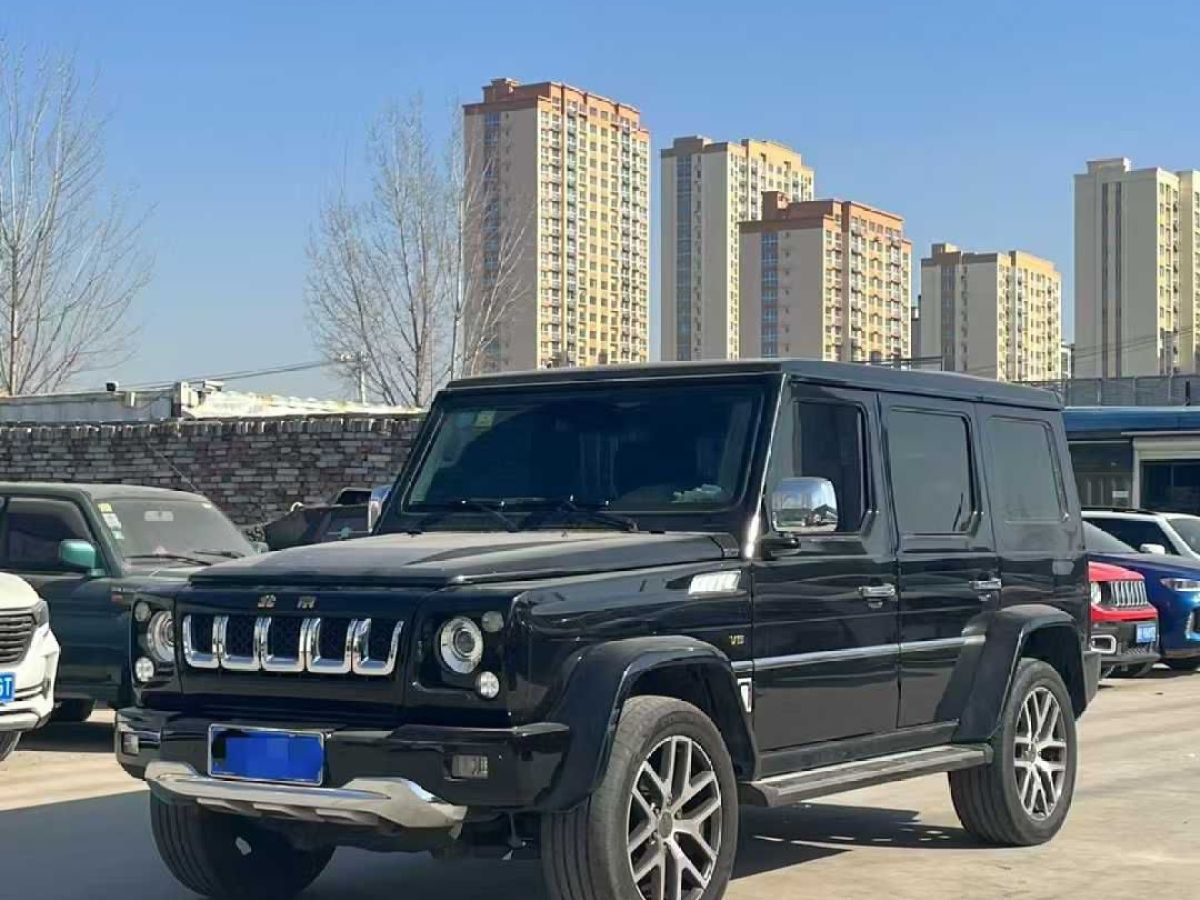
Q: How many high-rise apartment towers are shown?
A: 5